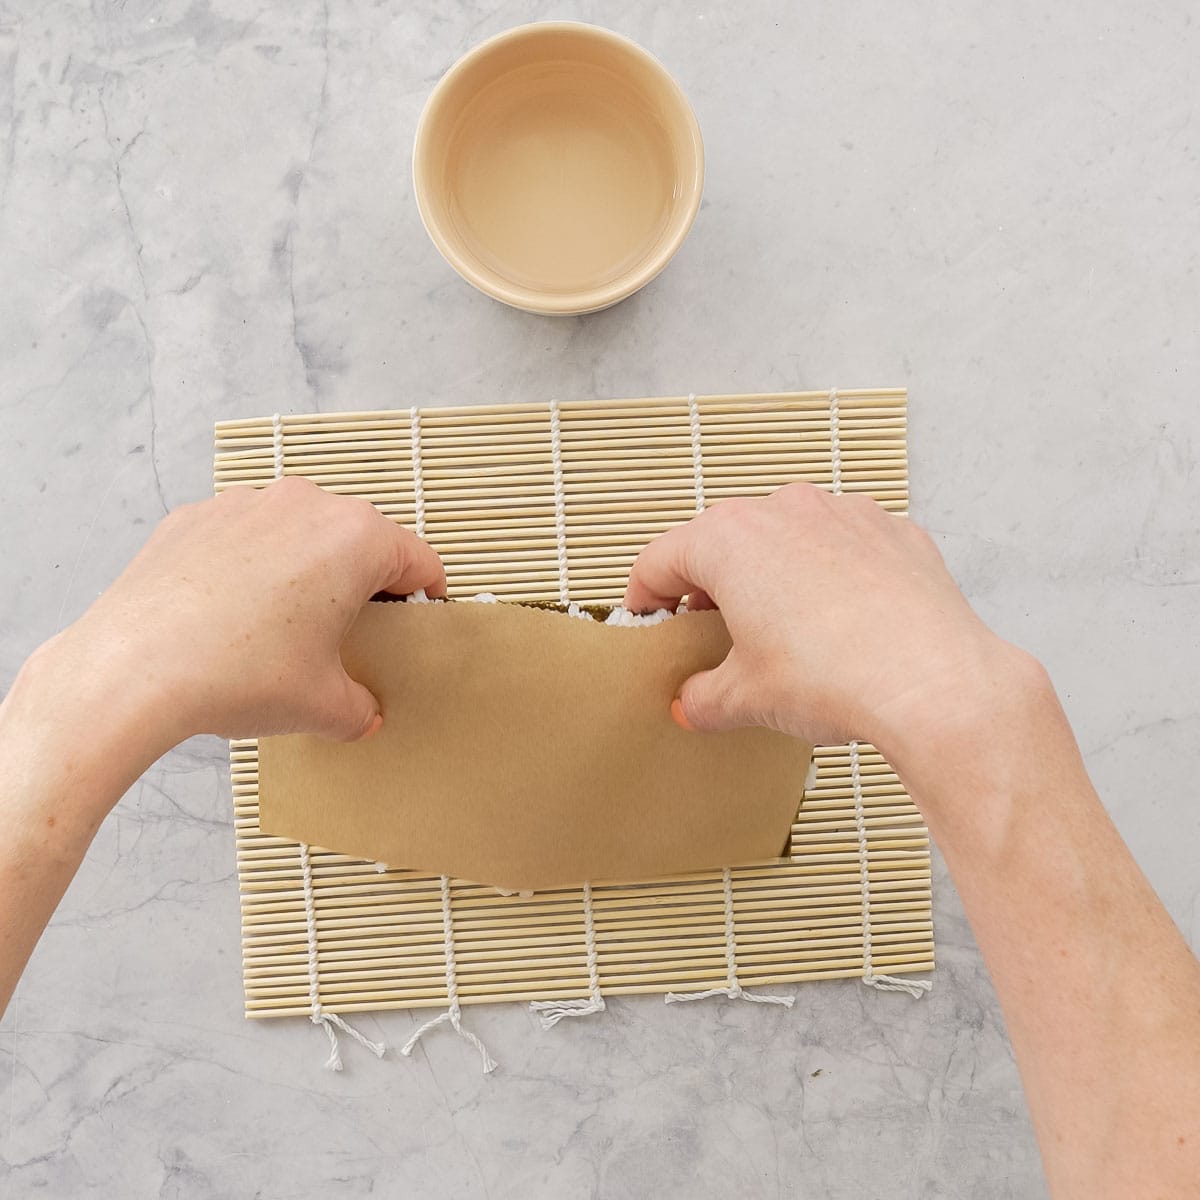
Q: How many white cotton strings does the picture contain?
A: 5